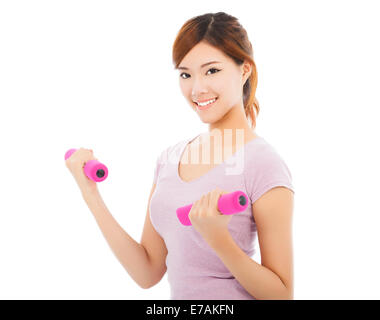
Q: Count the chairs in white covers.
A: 0